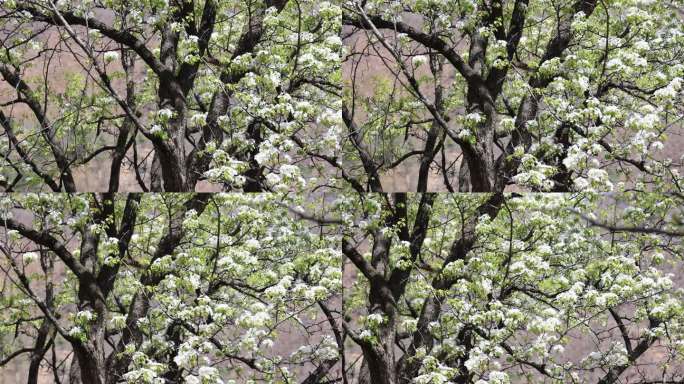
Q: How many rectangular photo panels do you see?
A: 4